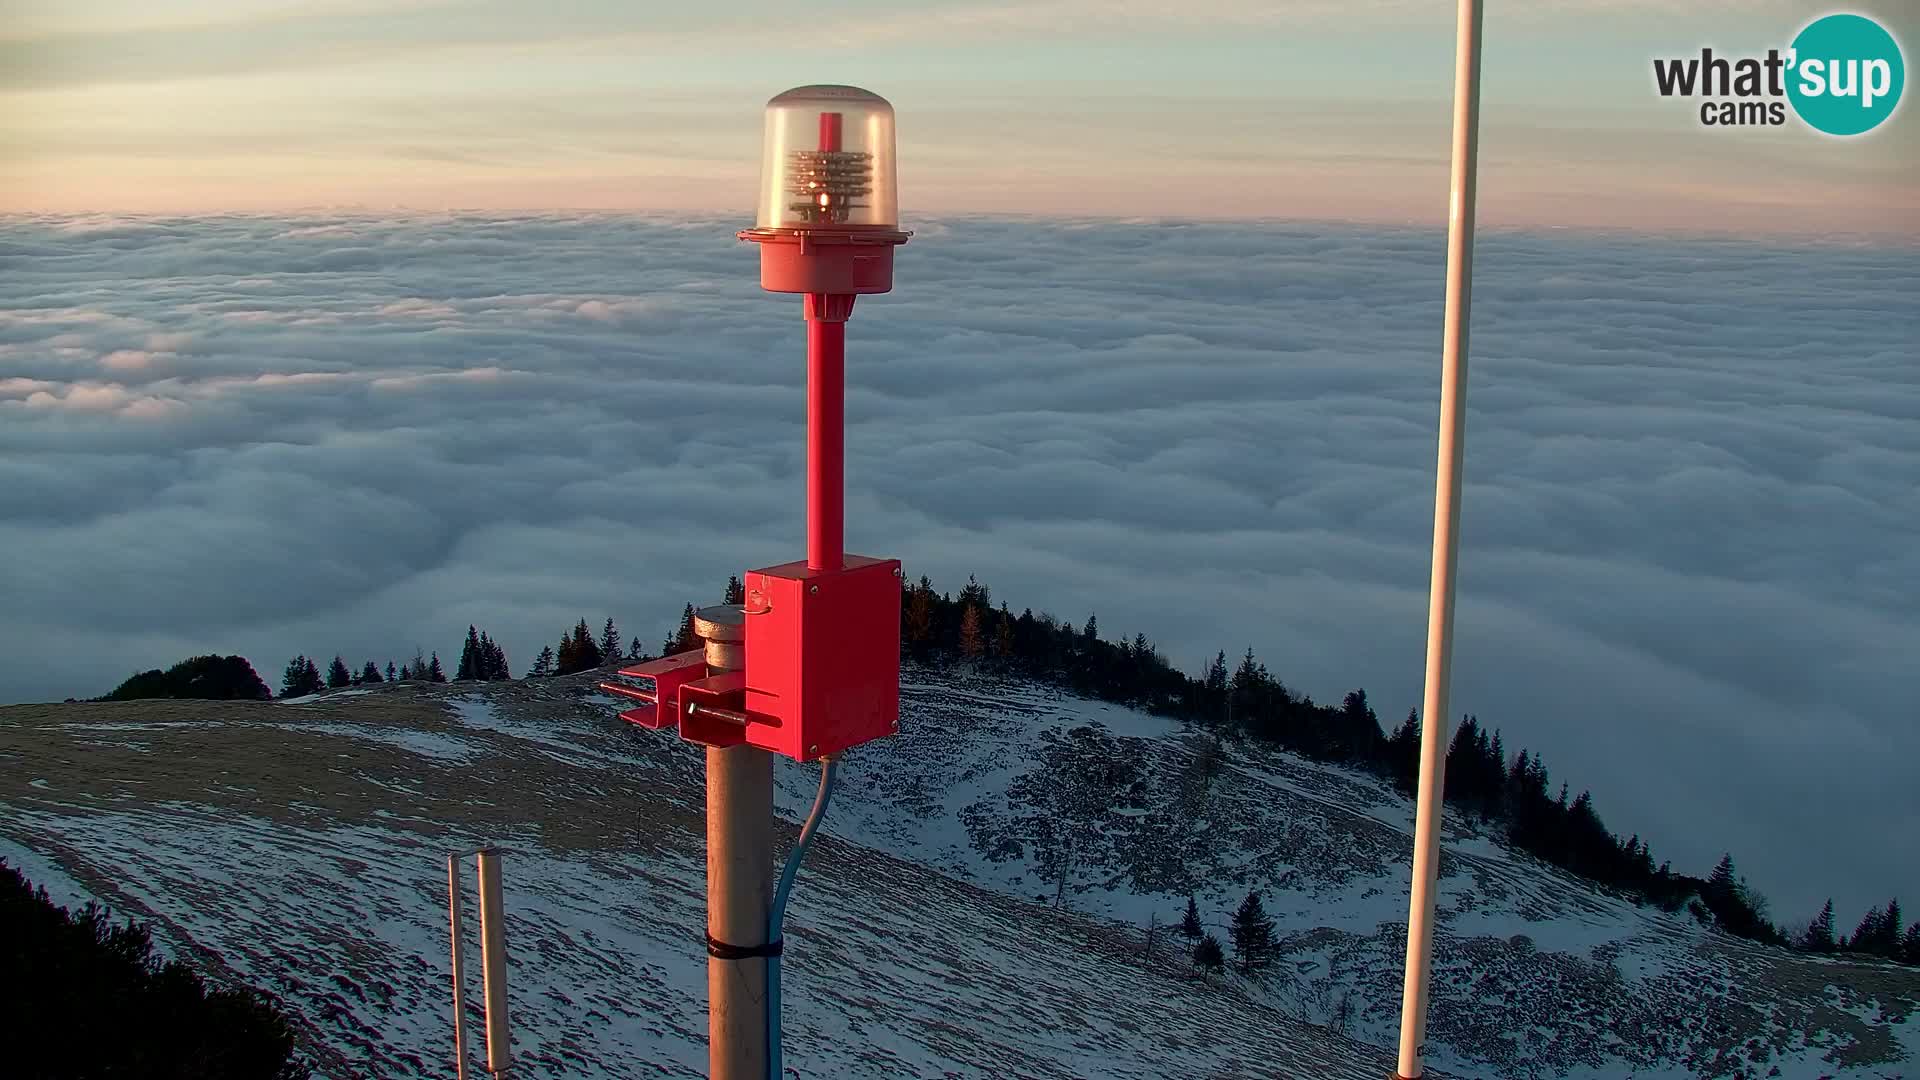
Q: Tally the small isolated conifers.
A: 3